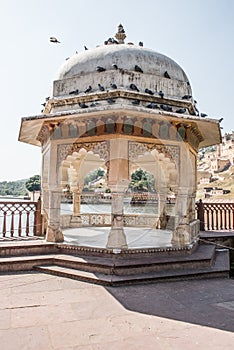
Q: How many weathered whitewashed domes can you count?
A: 1